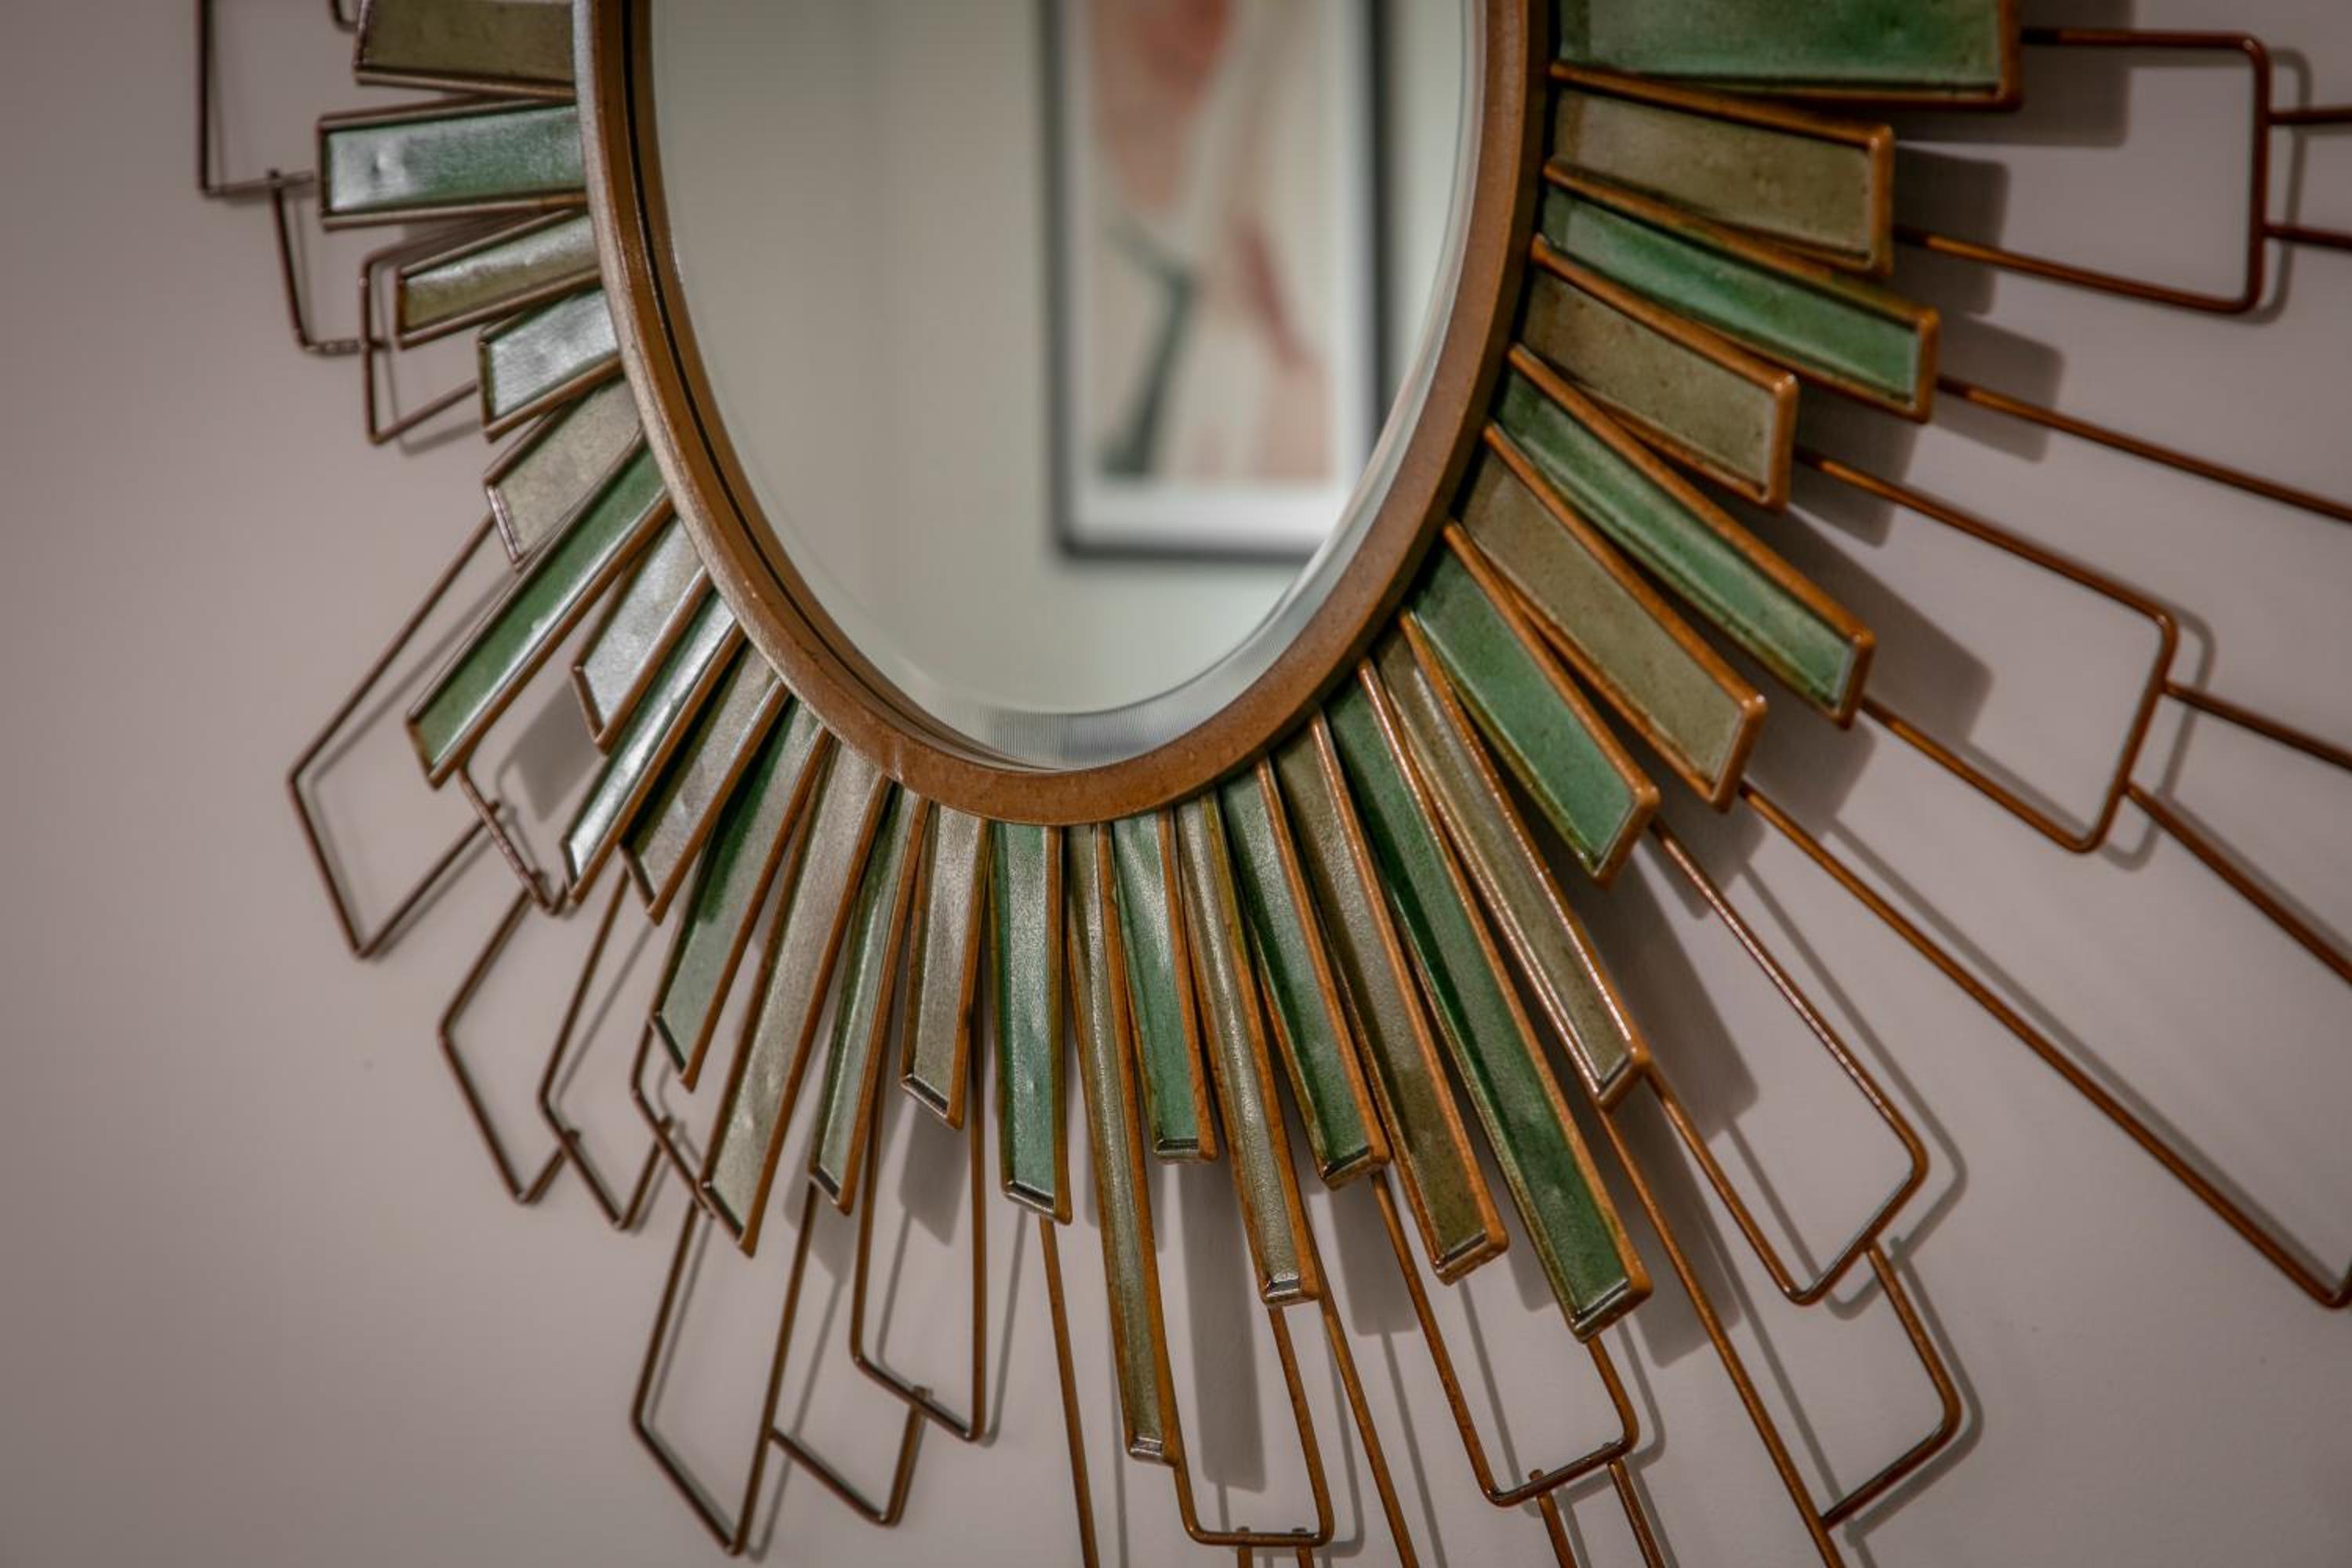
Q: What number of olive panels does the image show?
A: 14